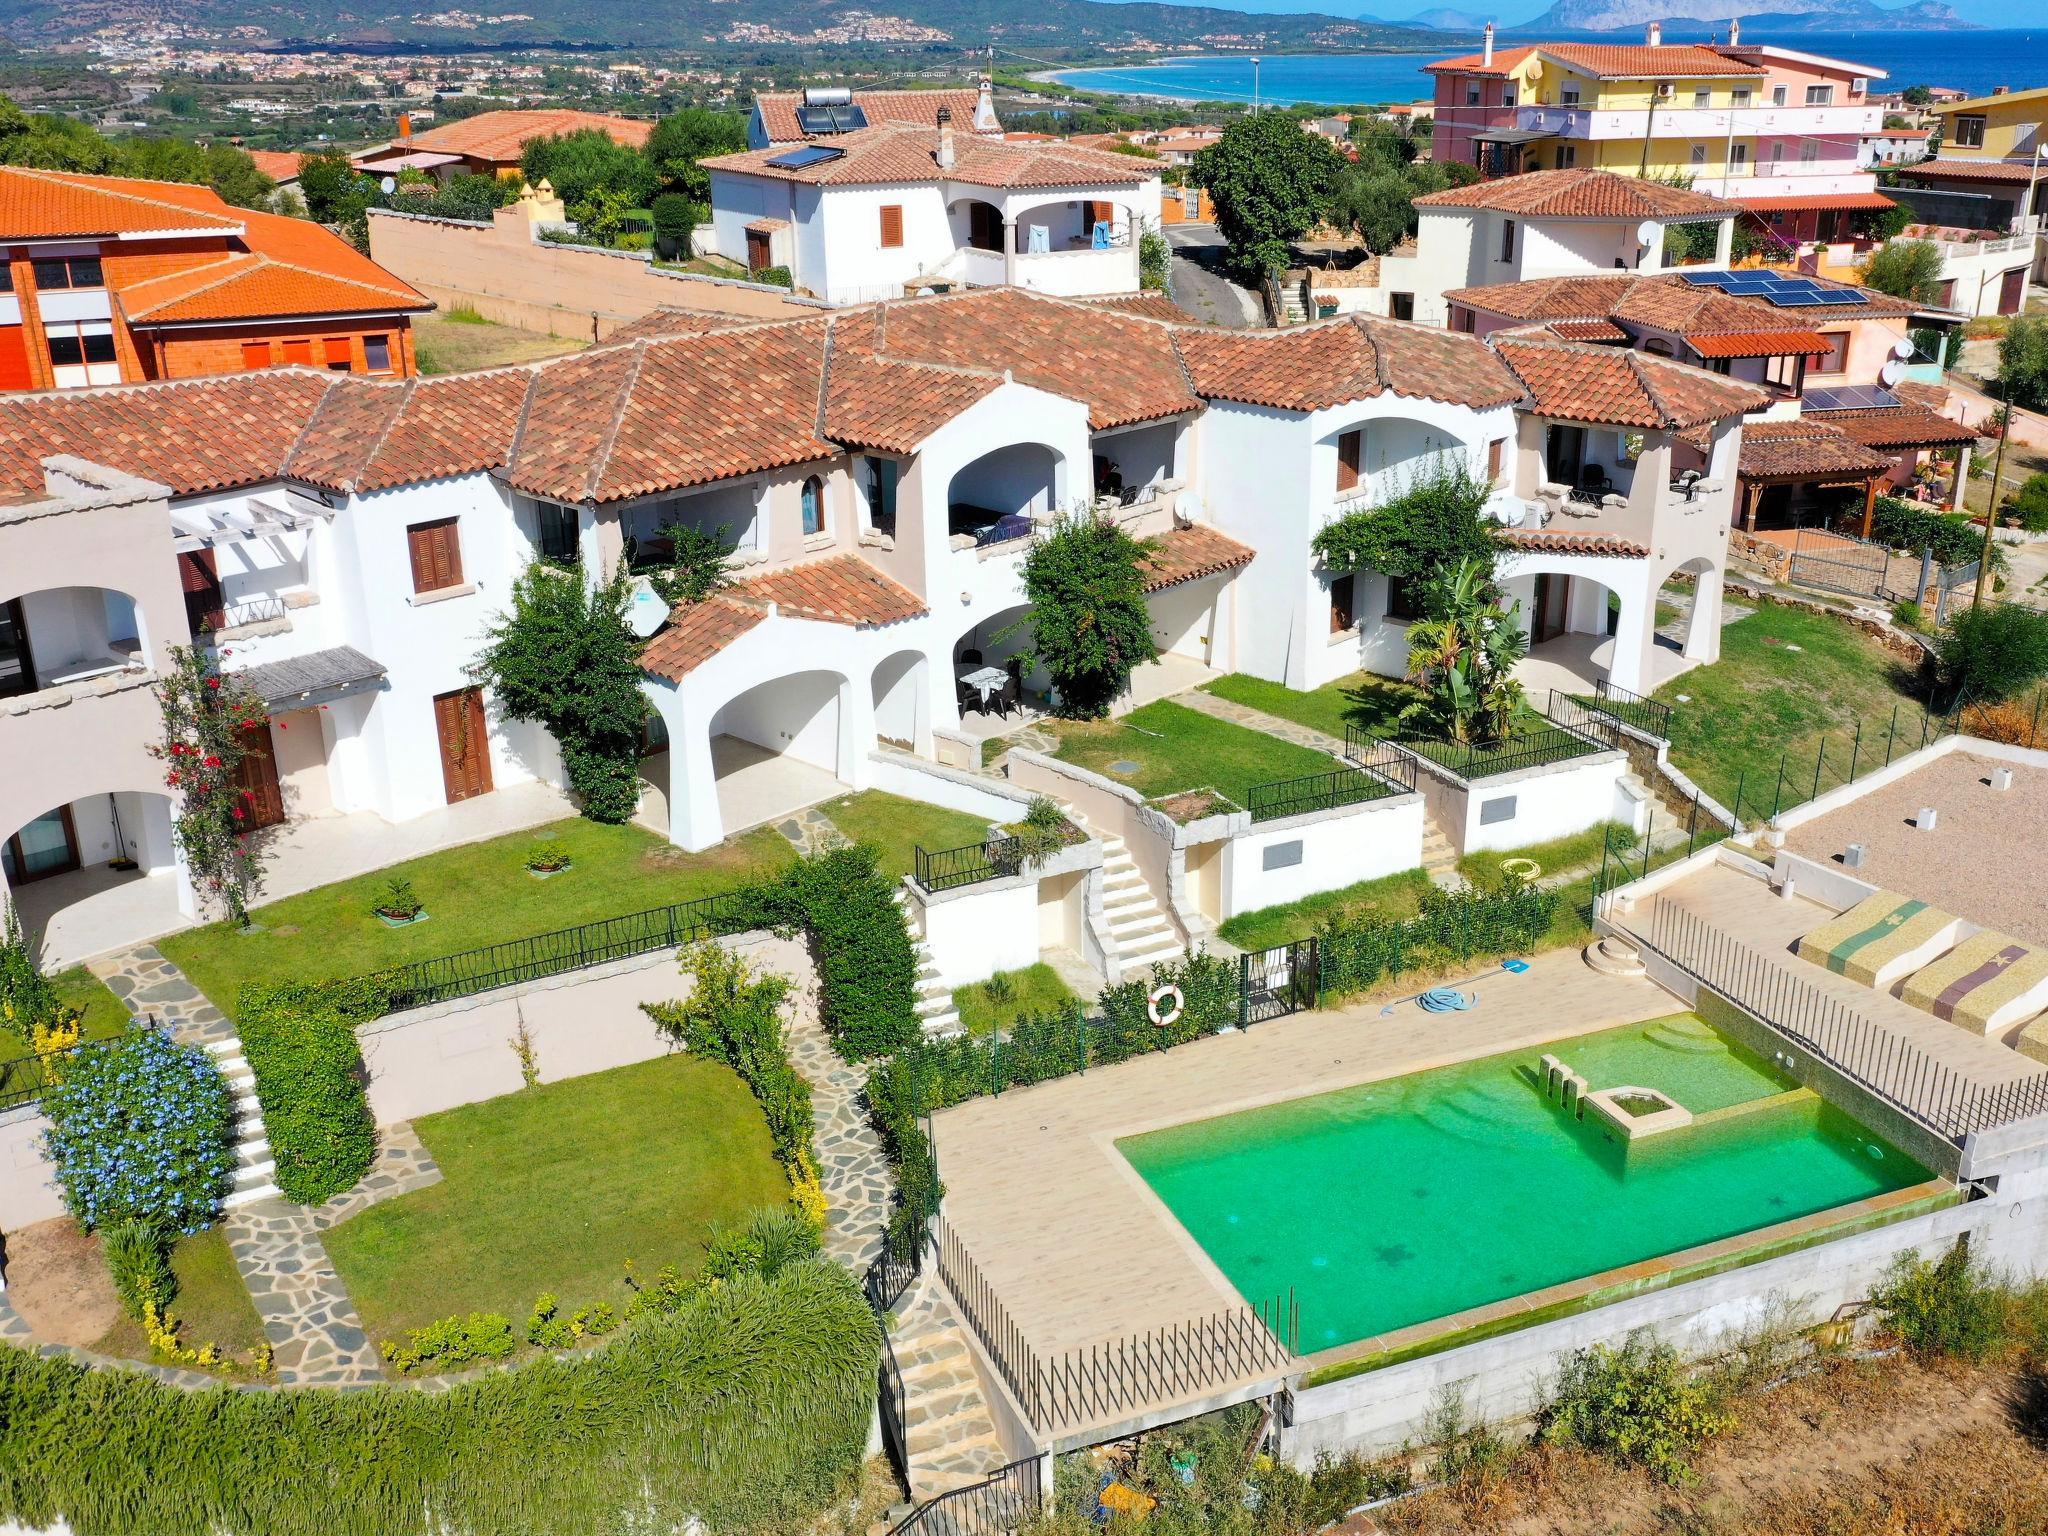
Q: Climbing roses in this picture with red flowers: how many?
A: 1